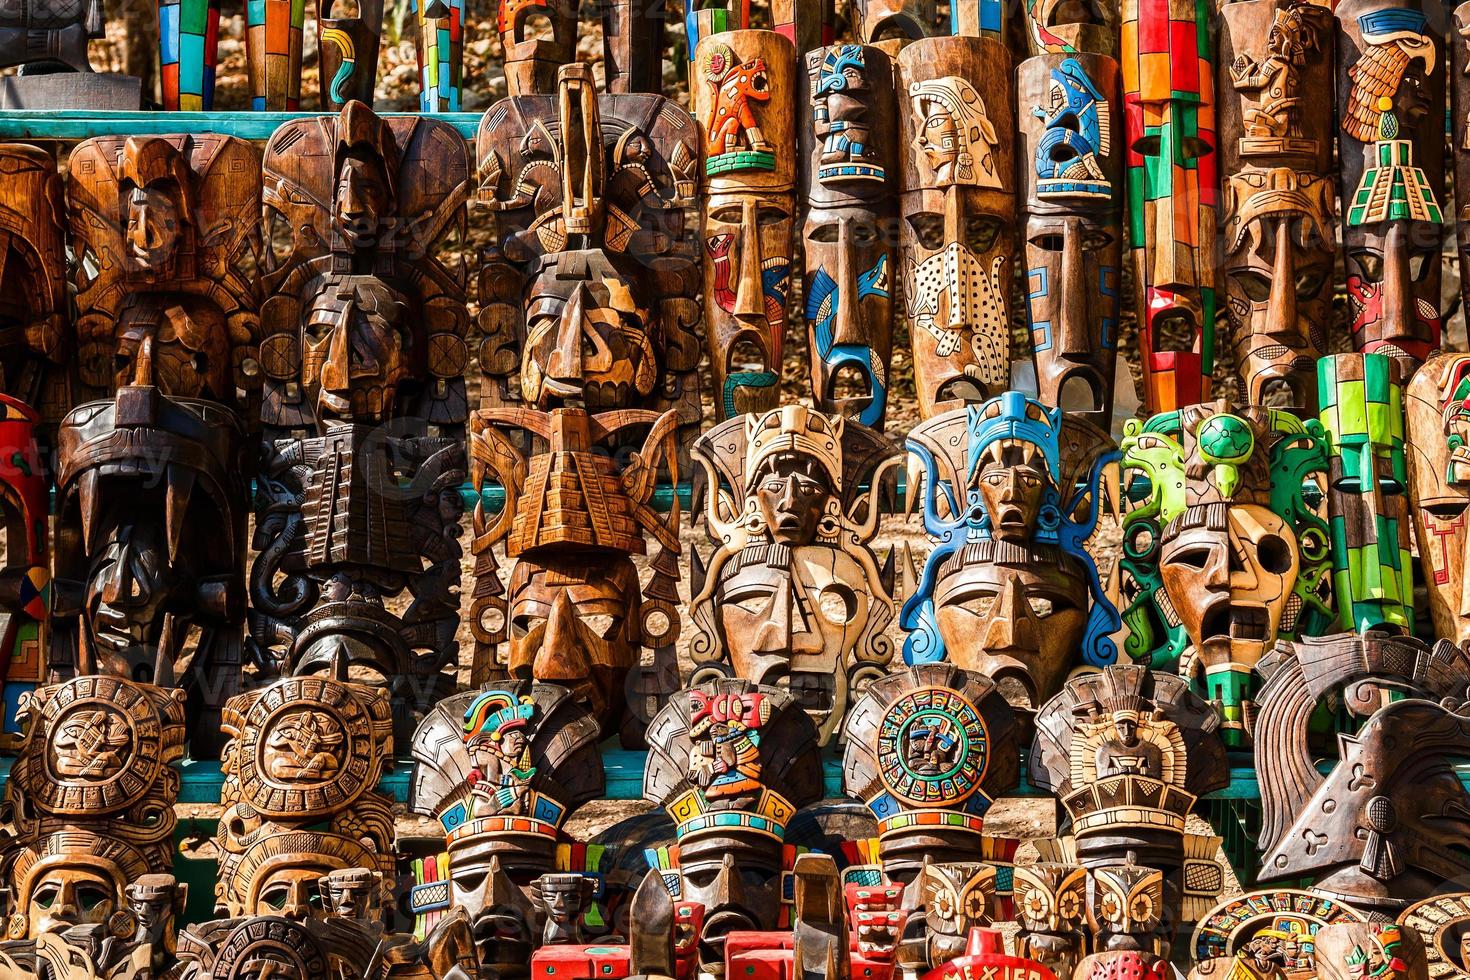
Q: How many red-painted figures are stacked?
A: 2